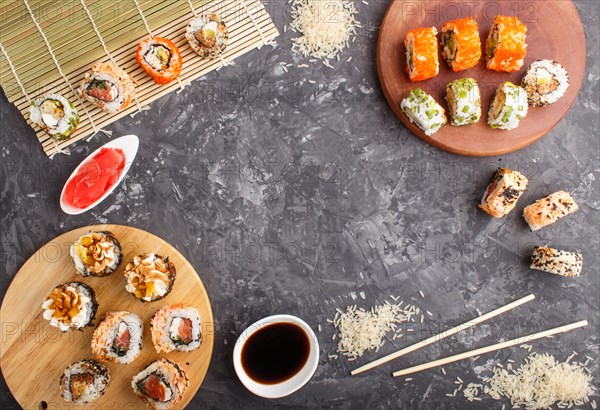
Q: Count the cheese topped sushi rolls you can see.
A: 3